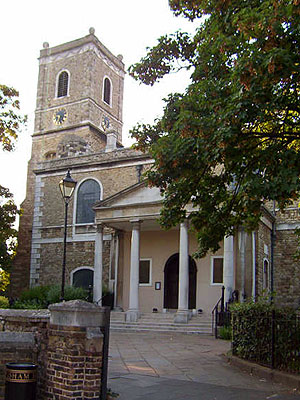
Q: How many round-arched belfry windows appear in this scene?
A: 2